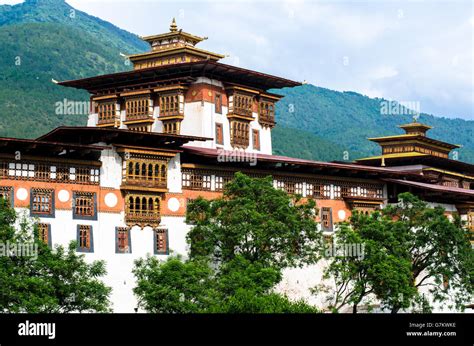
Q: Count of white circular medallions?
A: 5